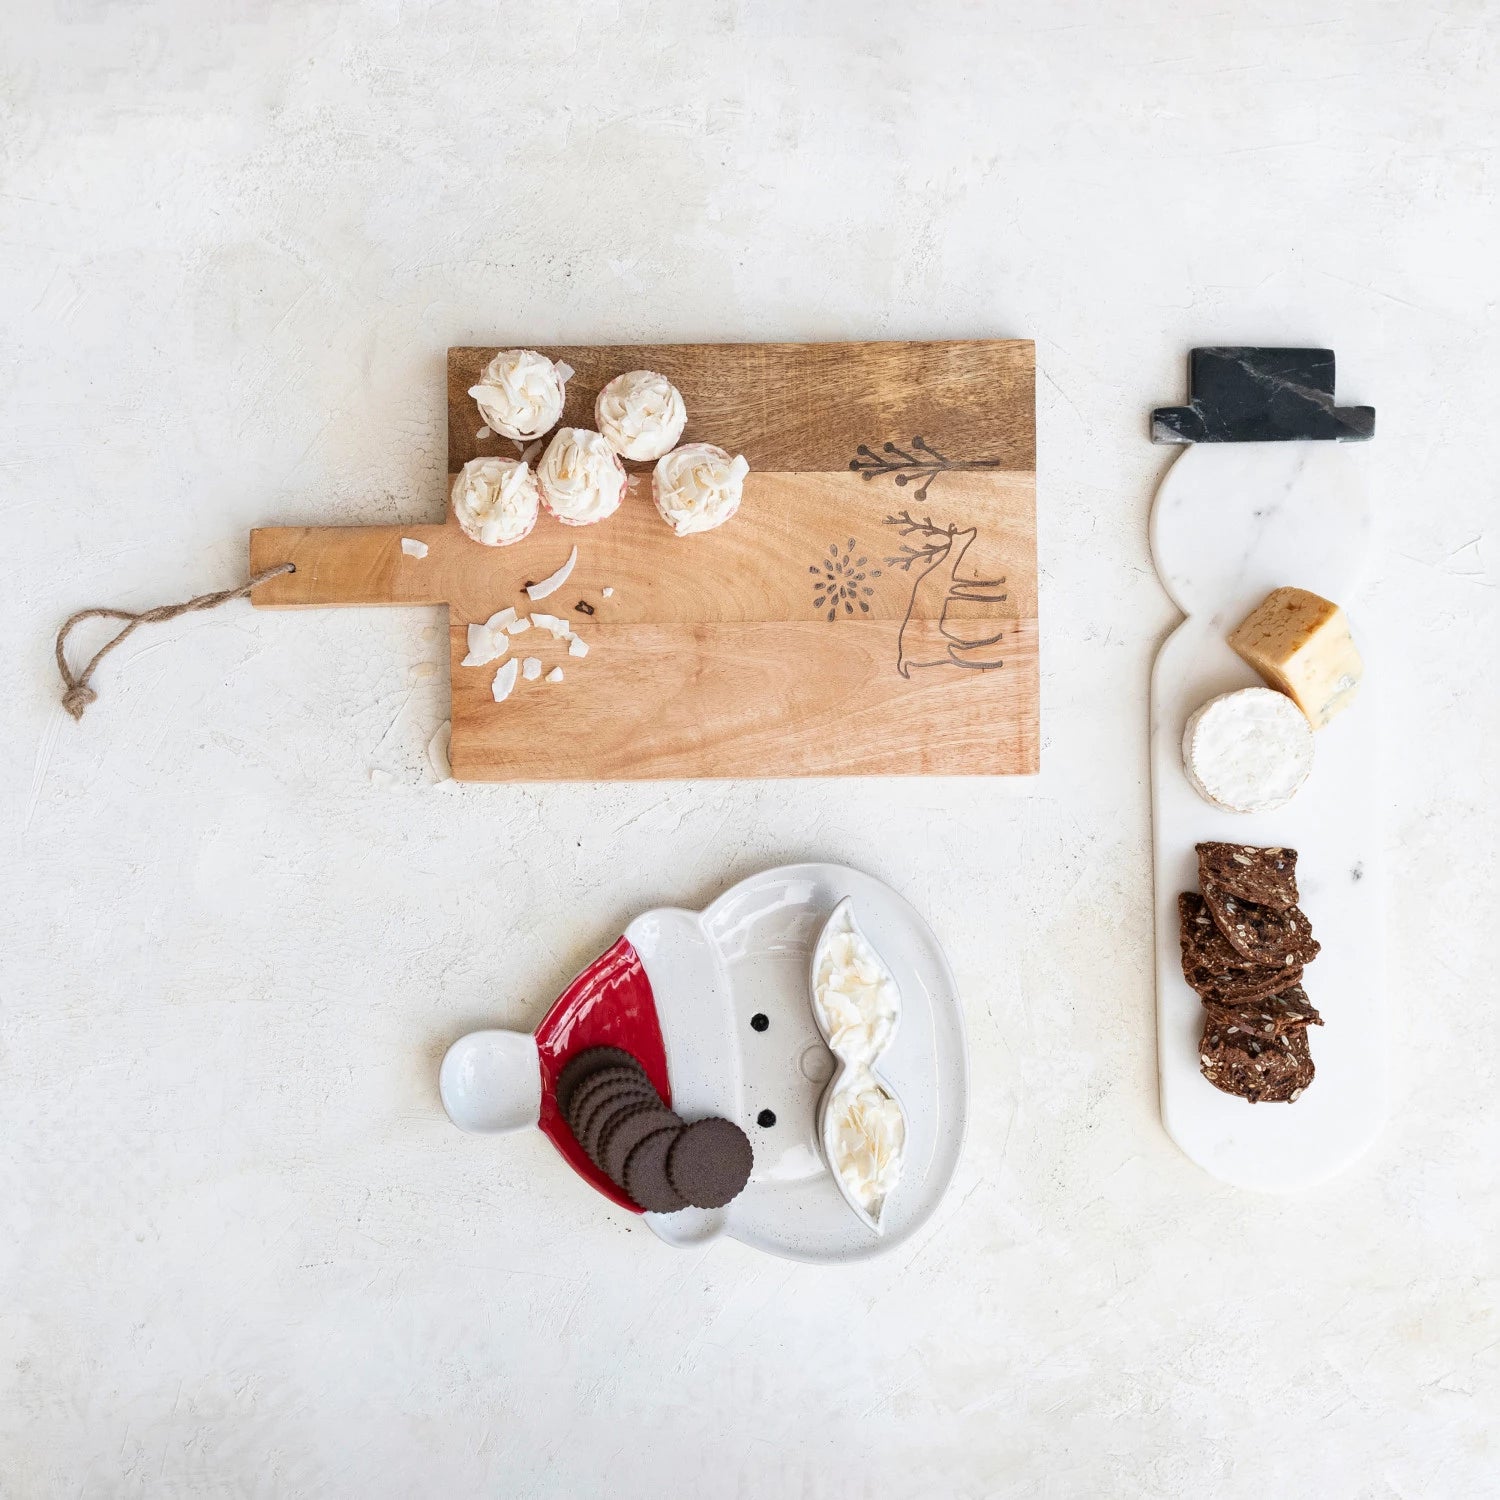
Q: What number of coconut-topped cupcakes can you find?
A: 5